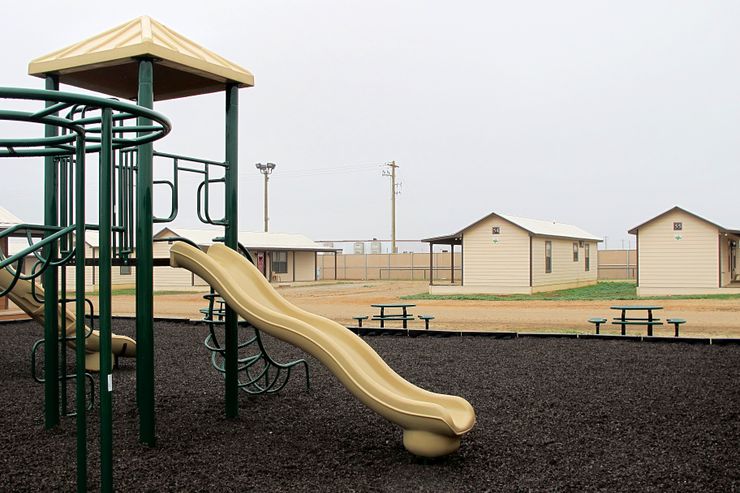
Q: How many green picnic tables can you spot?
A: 2